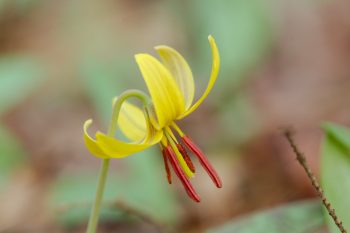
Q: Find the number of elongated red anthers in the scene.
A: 4